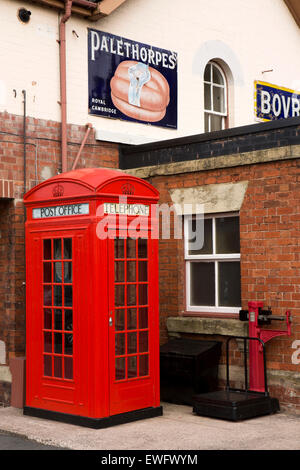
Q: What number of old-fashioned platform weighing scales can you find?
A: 1